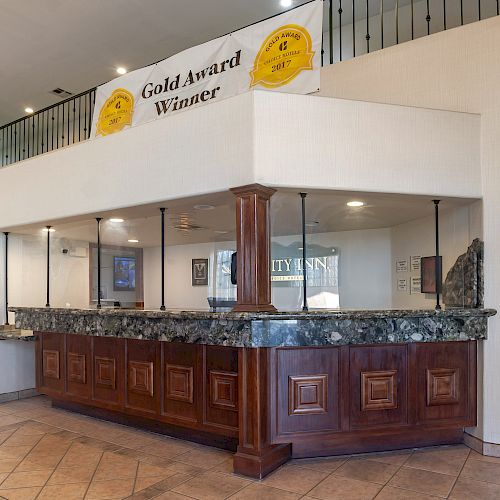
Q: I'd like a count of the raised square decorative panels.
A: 9